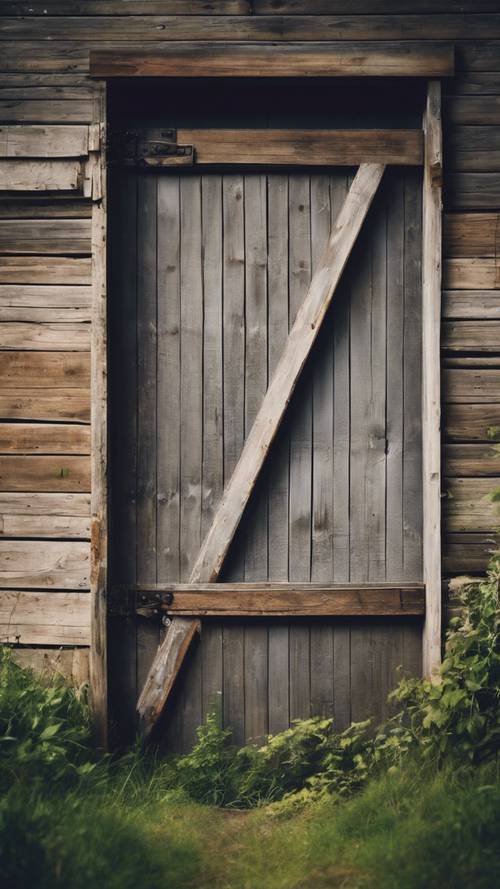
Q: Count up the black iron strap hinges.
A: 2